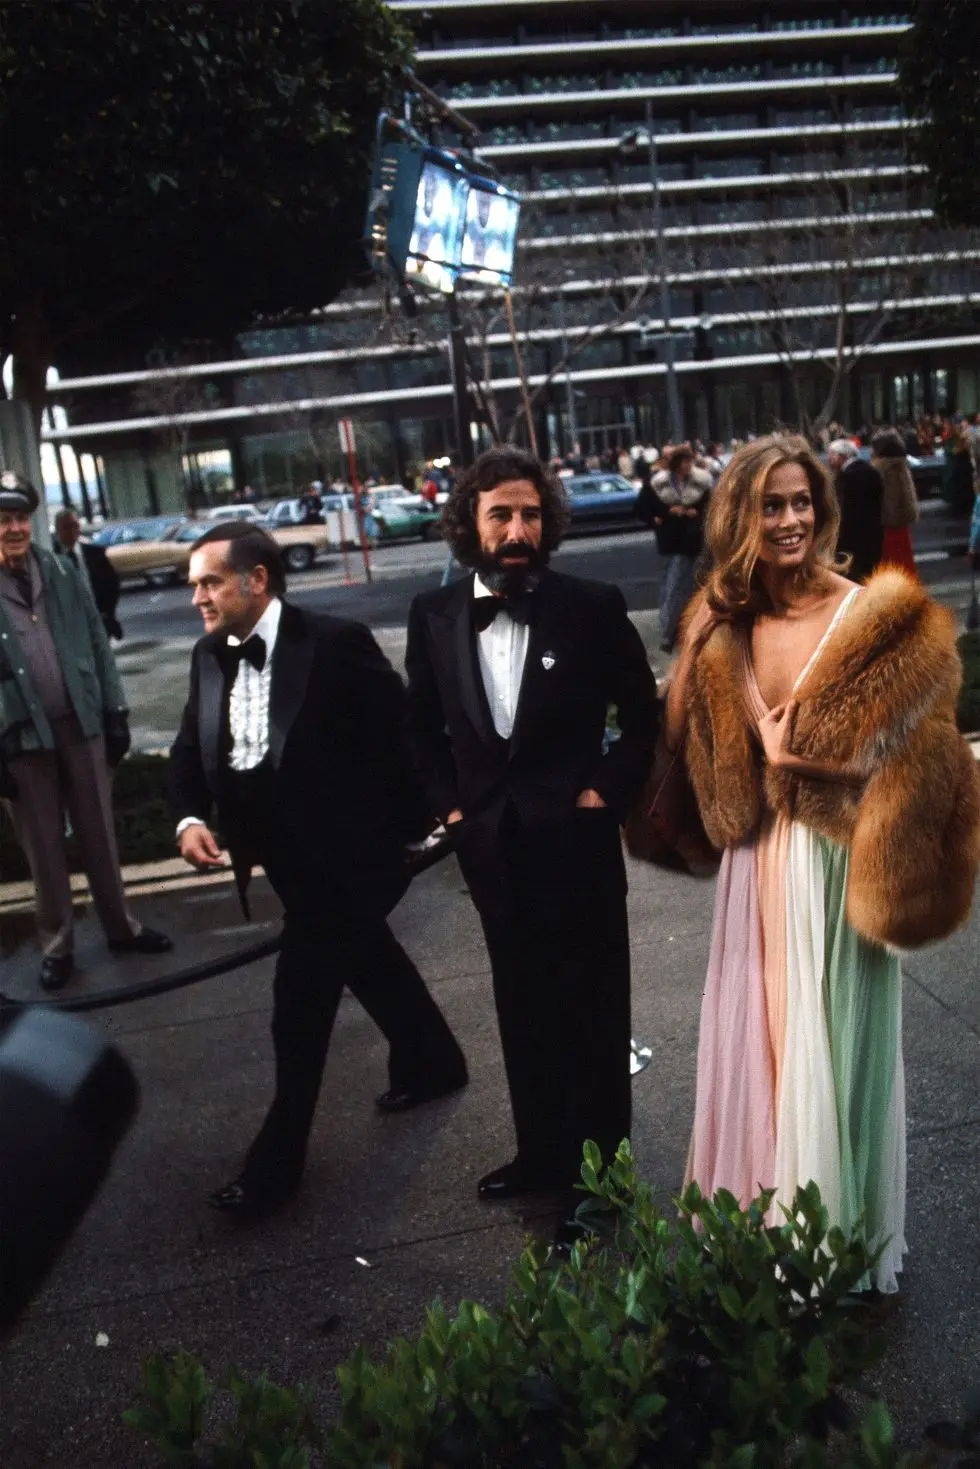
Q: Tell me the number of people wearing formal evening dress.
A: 3